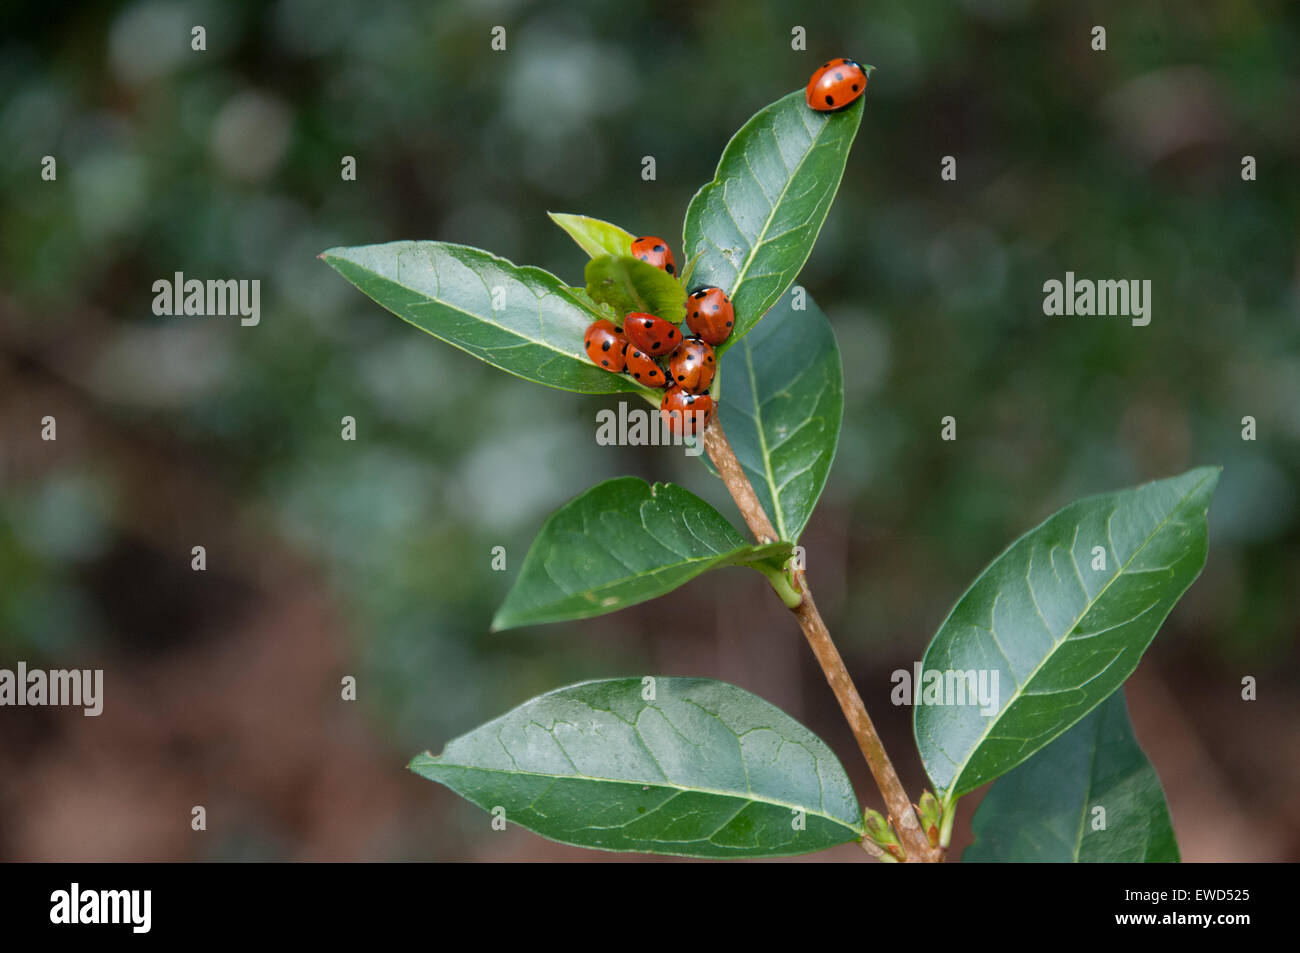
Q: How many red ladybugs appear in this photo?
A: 8